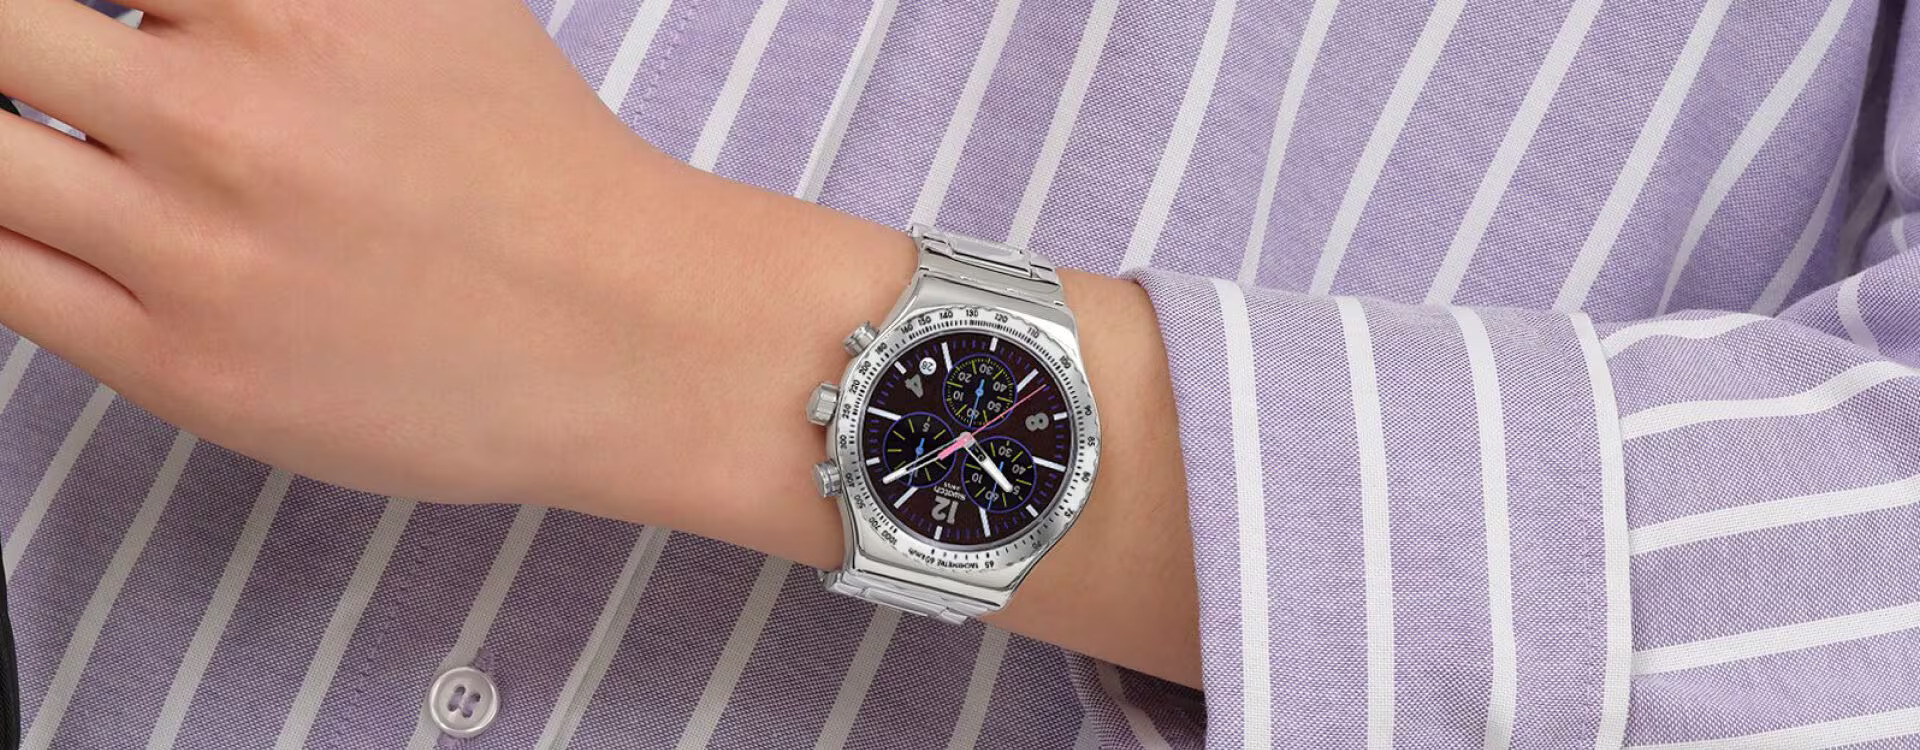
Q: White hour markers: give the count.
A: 12